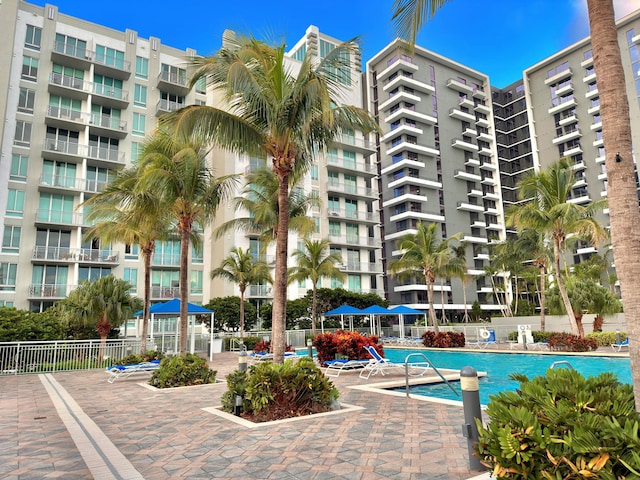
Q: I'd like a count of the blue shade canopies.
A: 5